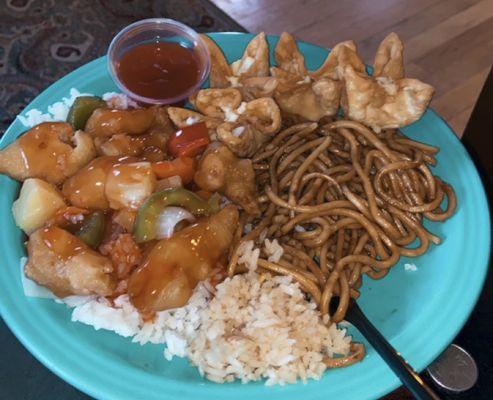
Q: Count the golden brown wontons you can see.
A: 4